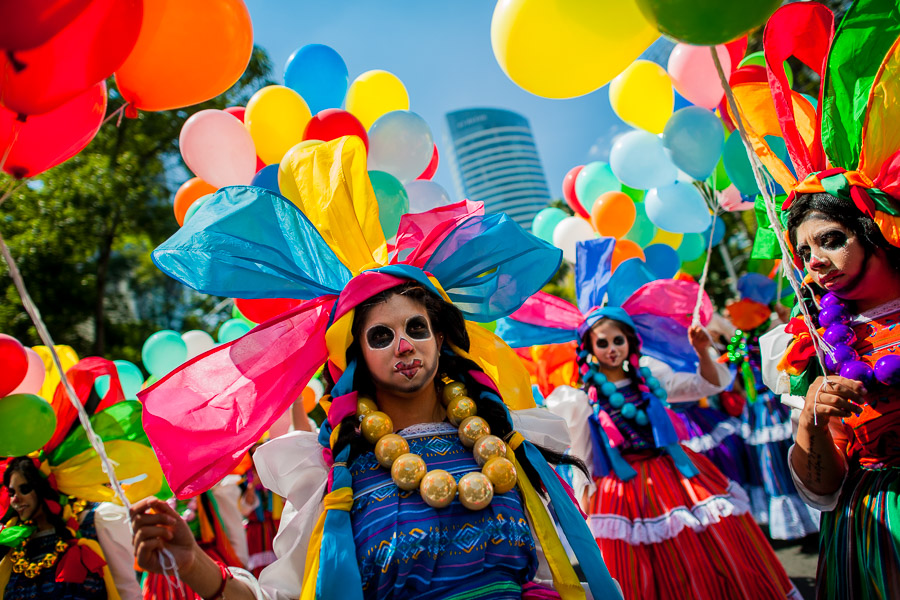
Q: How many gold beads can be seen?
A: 11